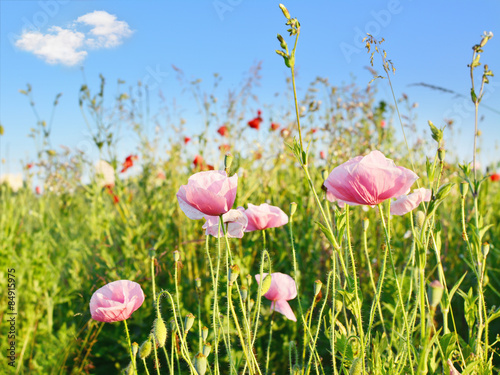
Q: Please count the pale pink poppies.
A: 7